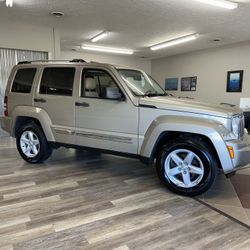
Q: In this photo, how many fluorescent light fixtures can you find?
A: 5